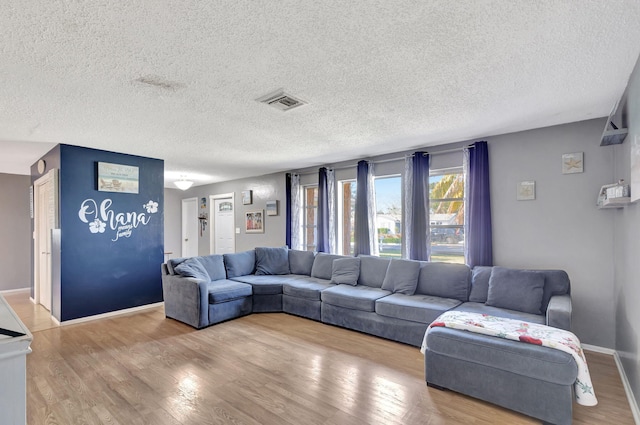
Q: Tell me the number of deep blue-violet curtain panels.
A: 5